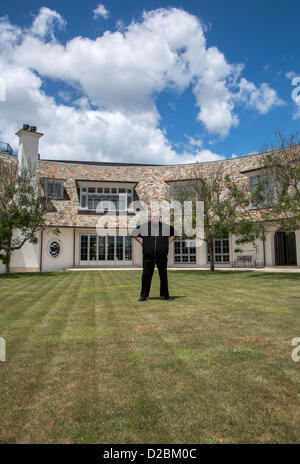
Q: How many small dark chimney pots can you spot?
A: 2